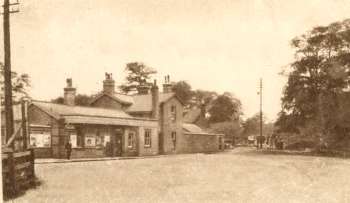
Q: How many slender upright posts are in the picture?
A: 2